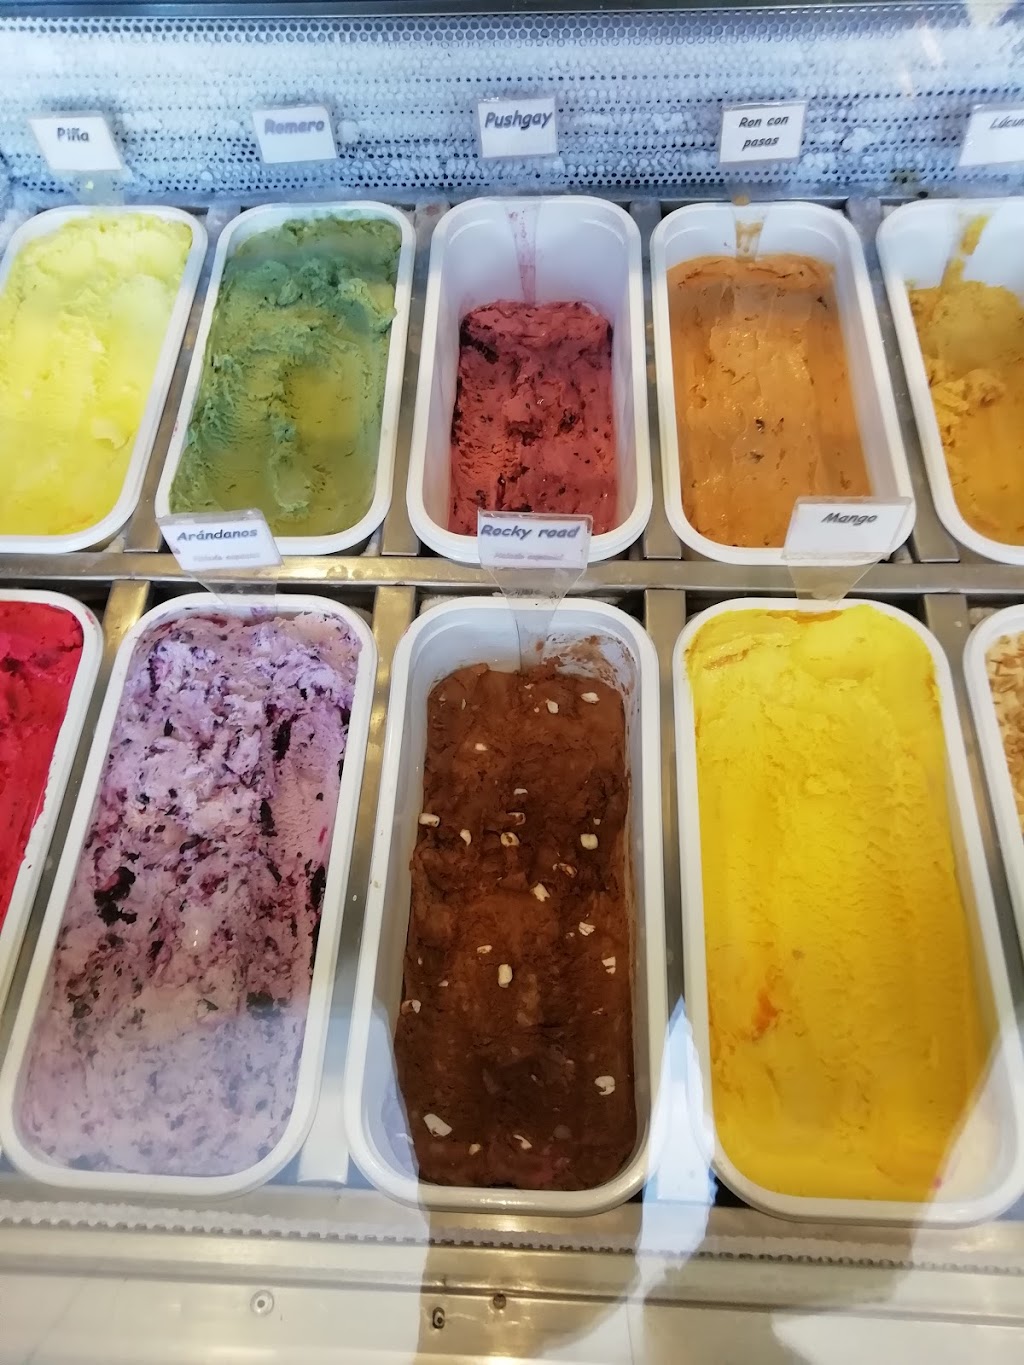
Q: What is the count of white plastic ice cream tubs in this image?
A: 10